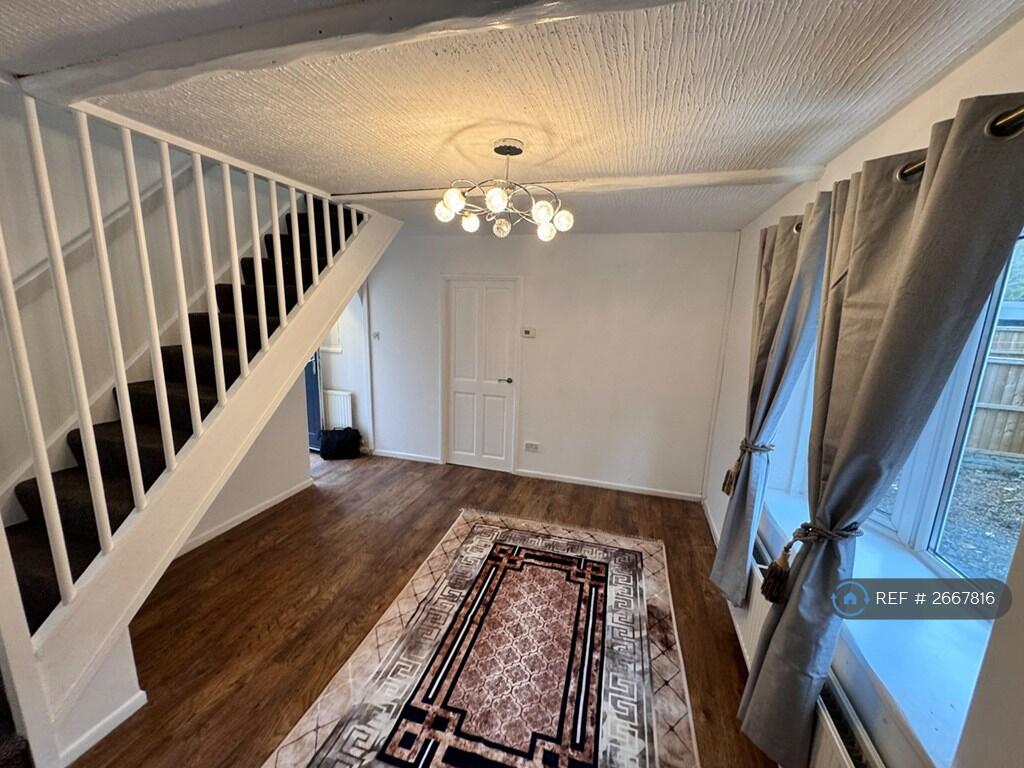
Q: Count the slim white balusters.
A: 15